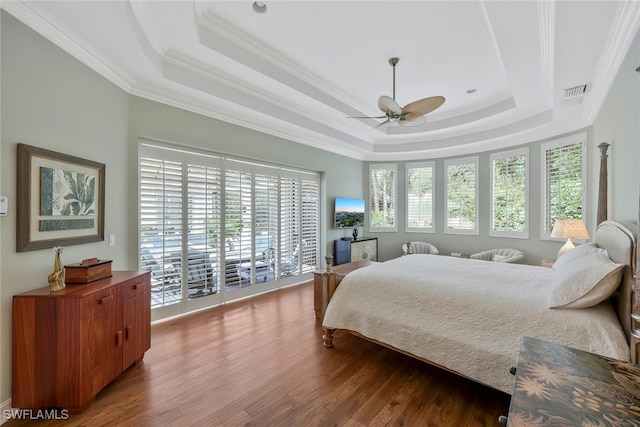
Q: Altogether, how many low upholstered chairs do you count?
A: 2